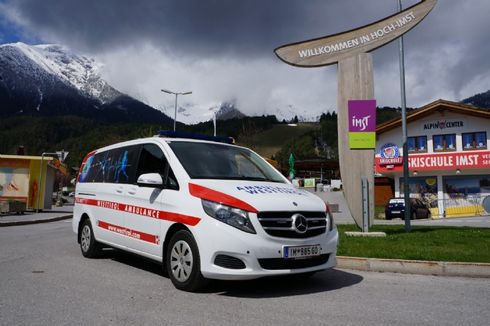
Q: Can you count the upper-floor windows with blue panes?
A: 3